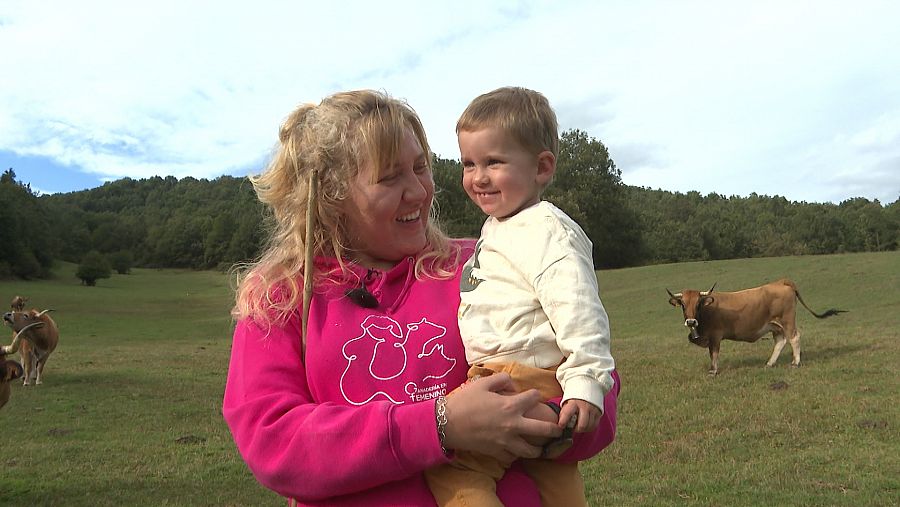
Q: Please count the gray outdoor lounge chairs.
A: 0